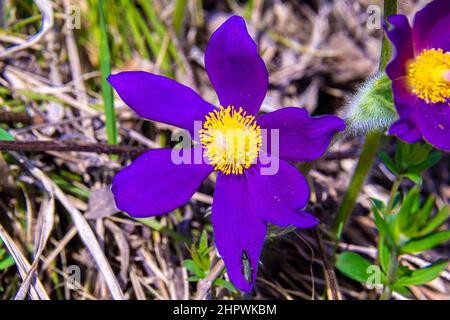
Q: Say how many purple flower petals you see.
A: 10